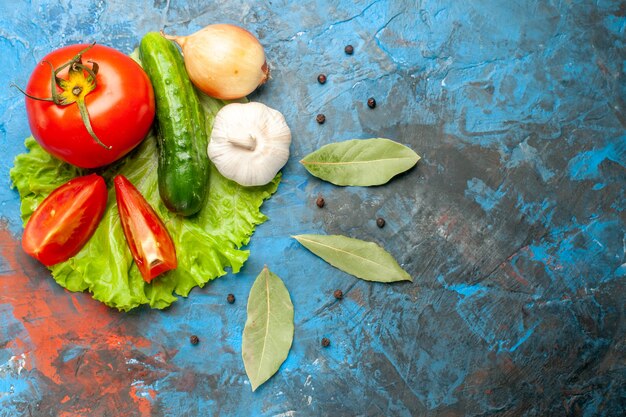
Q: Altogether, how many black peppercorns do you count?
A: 10